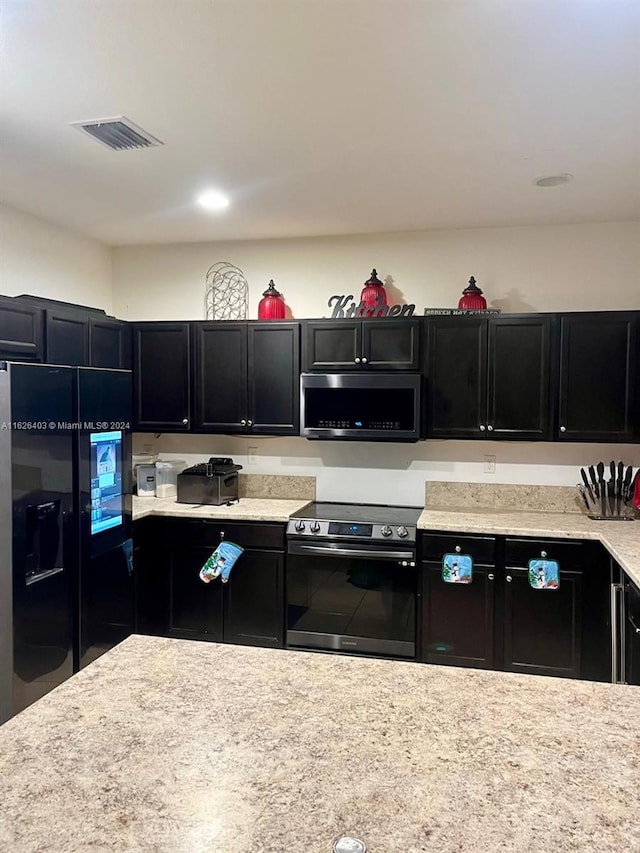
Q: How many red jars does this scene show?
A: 3